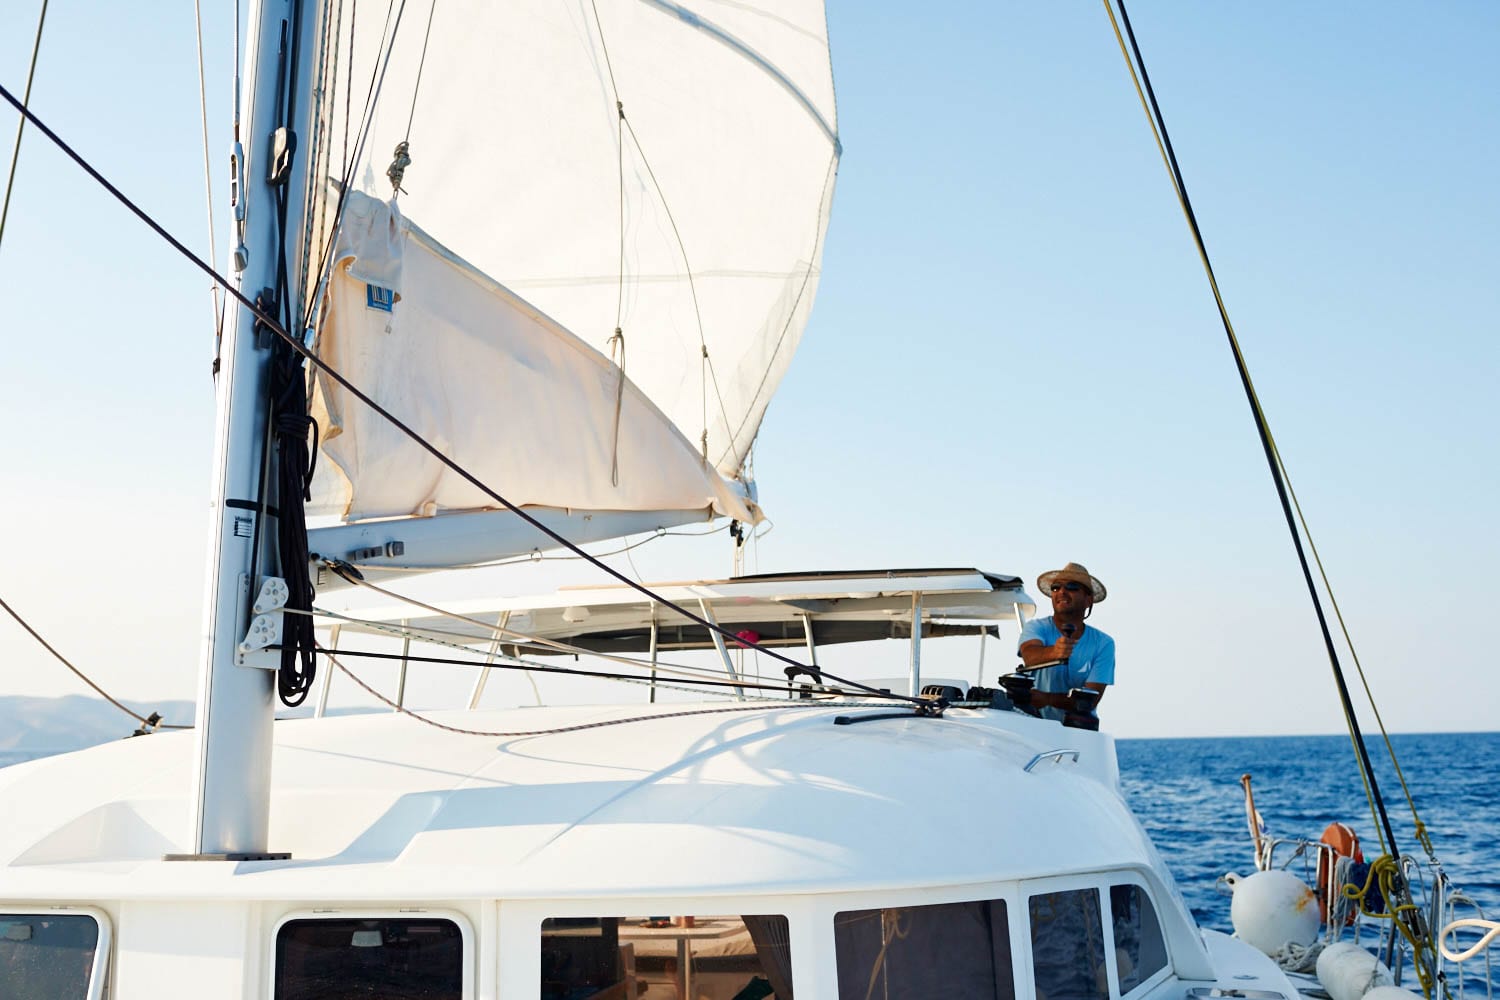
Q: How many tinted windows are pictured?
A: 6